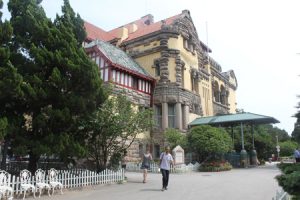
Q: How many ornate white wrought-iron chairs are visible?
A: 4